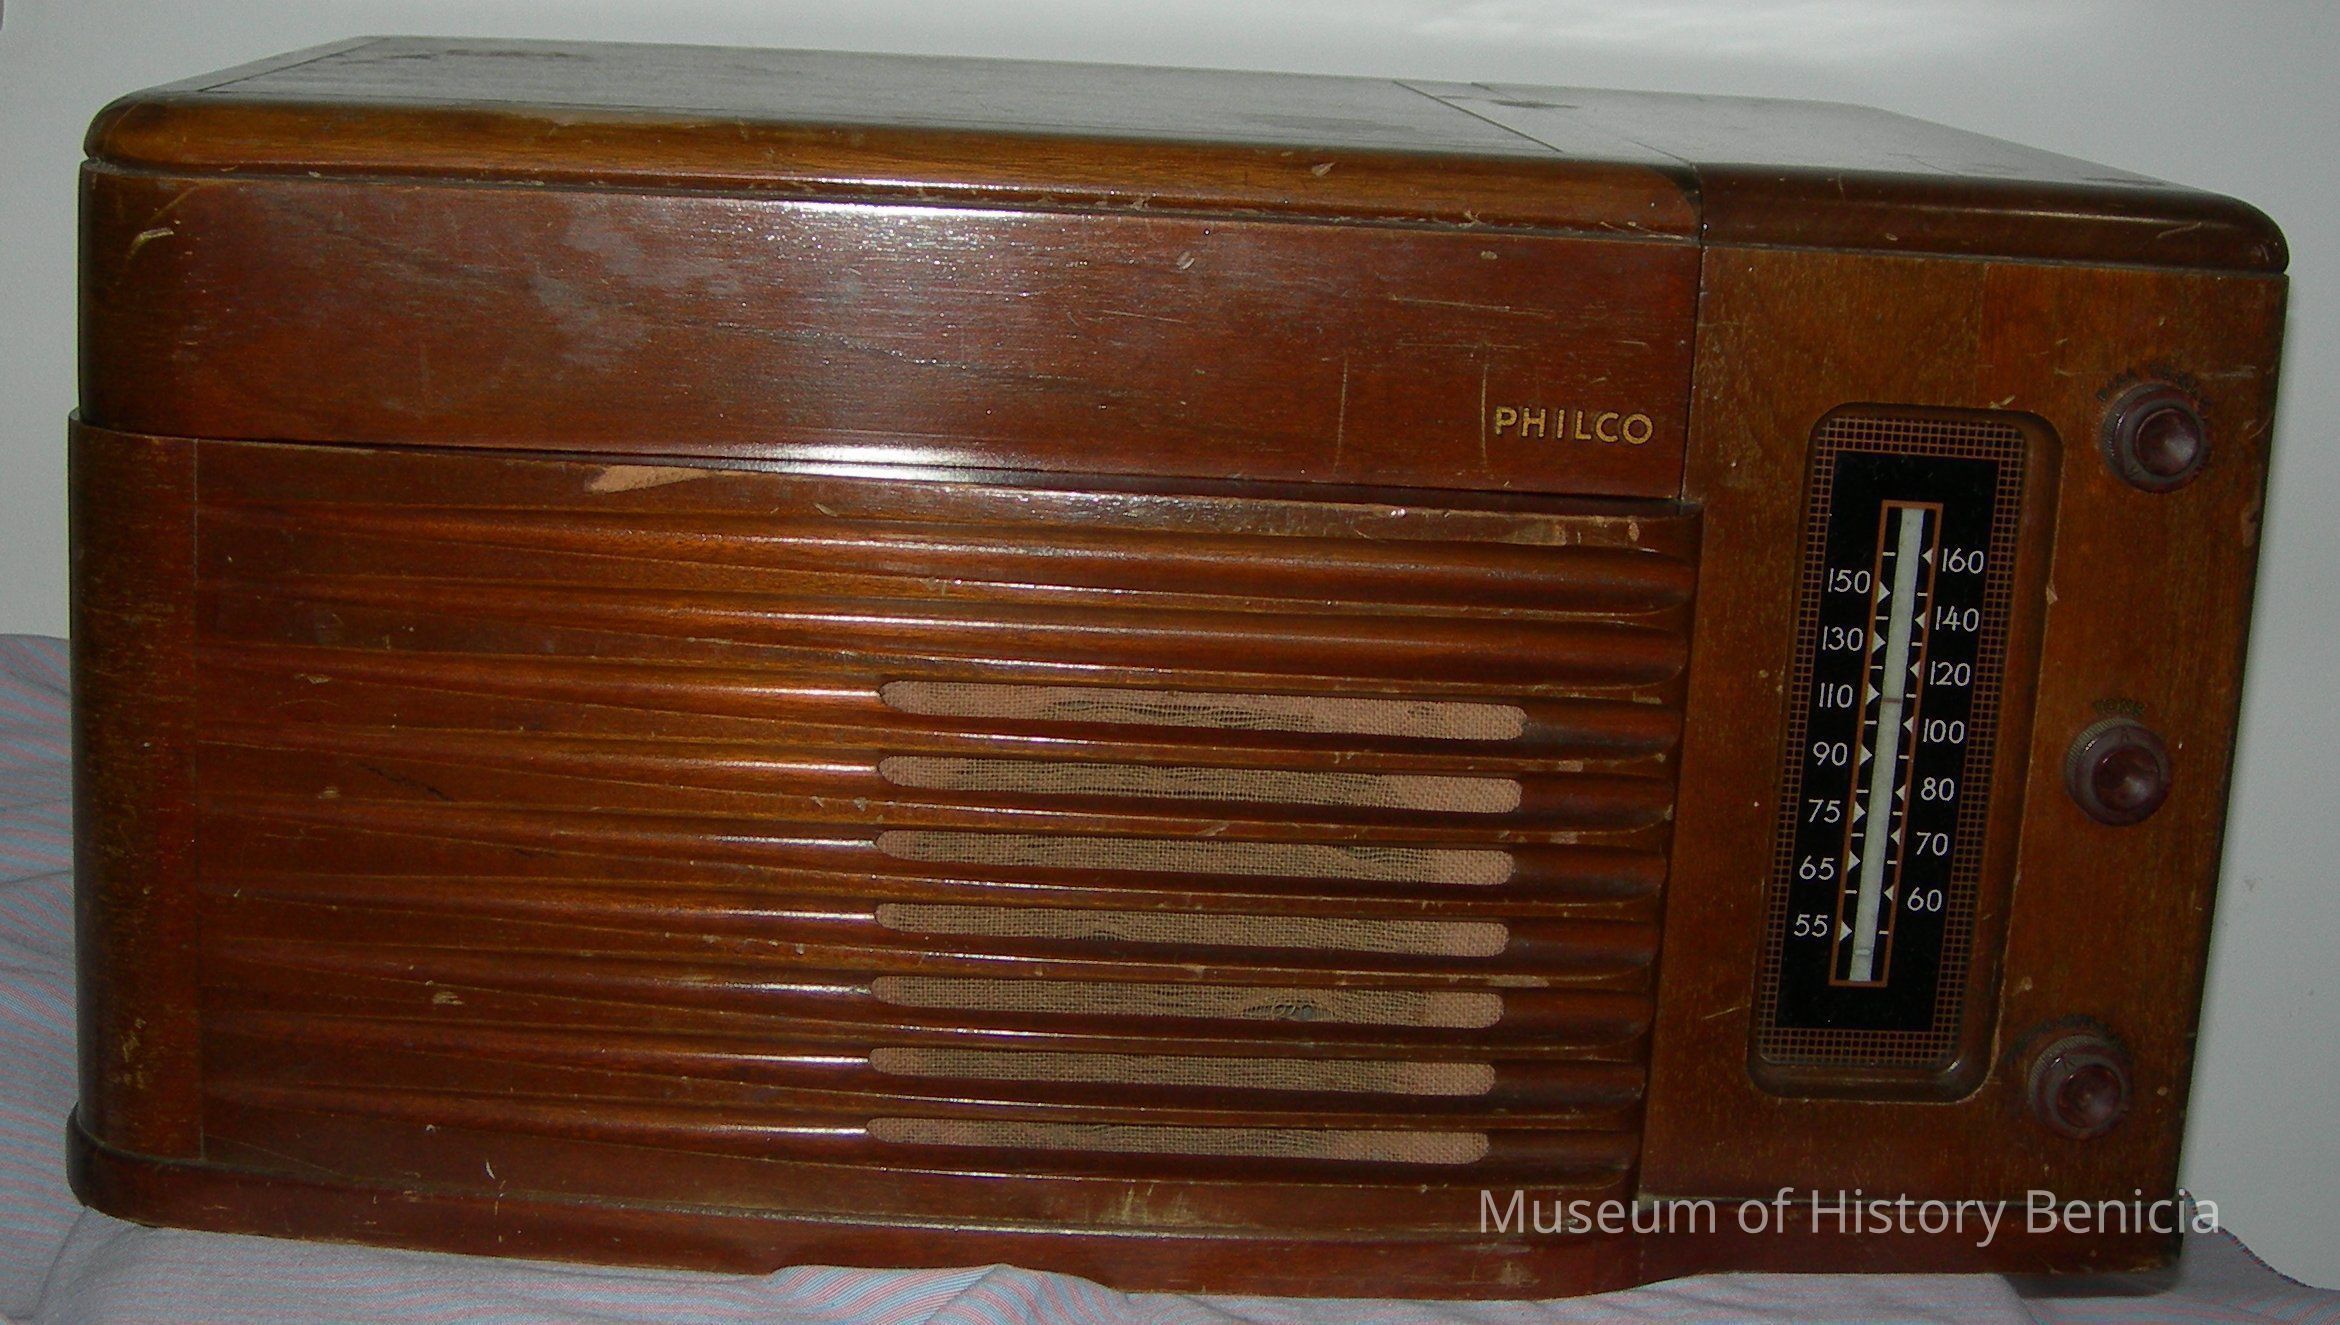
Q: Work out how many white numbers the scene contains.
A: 14